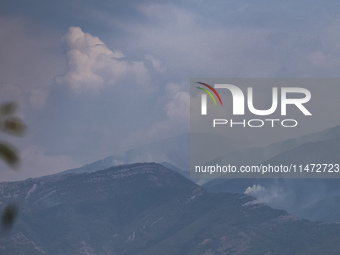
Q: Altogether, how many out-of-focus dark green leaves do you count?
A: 4